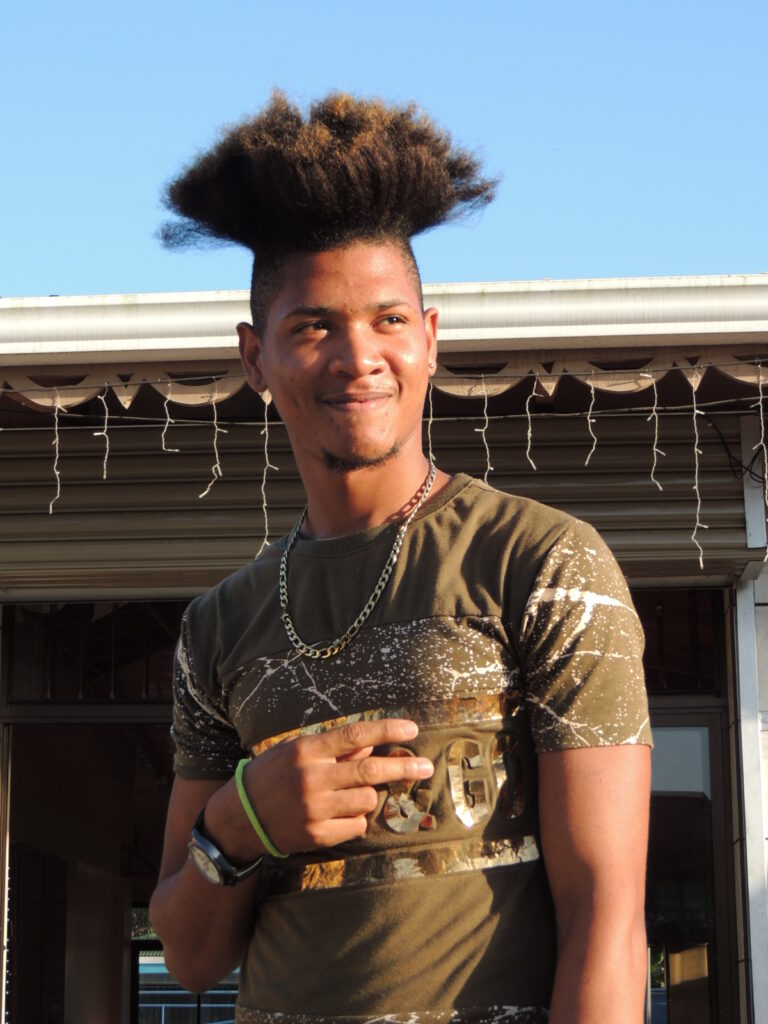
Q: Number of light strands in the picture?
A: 12